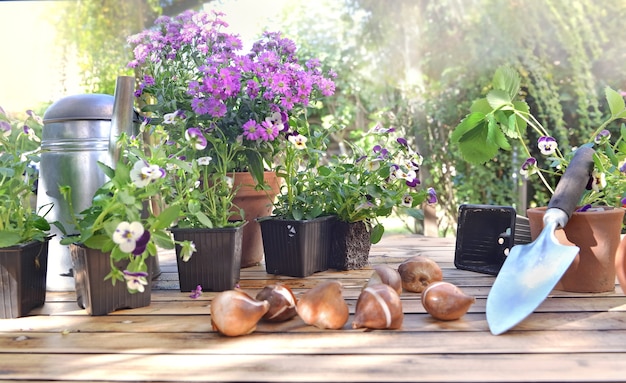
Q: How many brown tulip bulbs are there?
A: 7